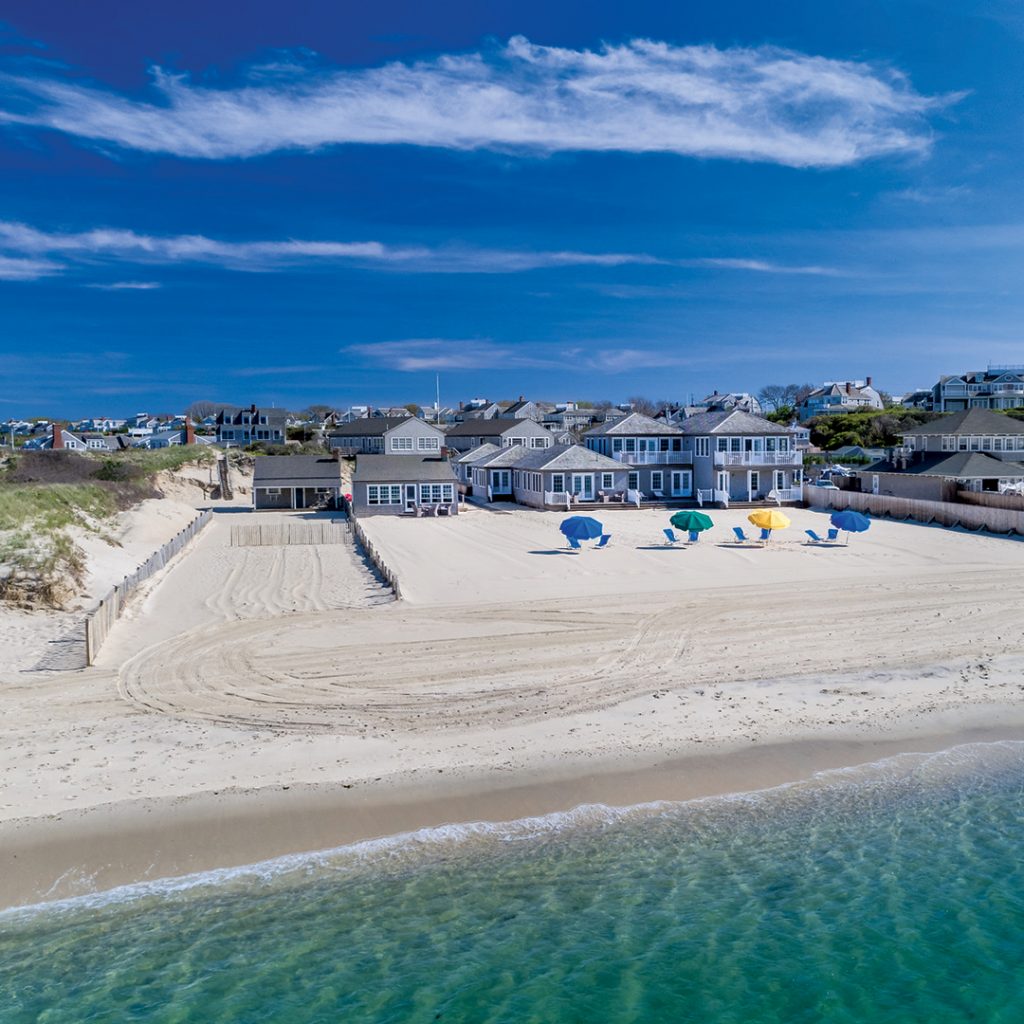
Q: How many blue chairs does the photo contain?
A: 8